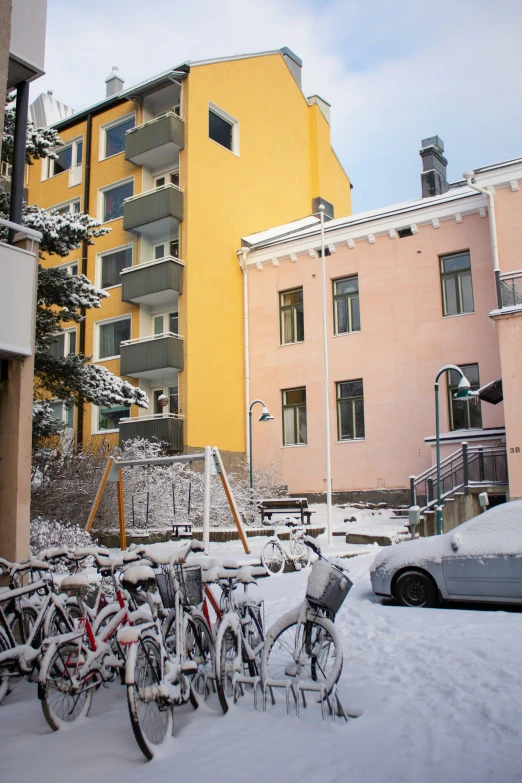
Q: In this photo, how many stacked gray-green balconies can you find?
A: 5